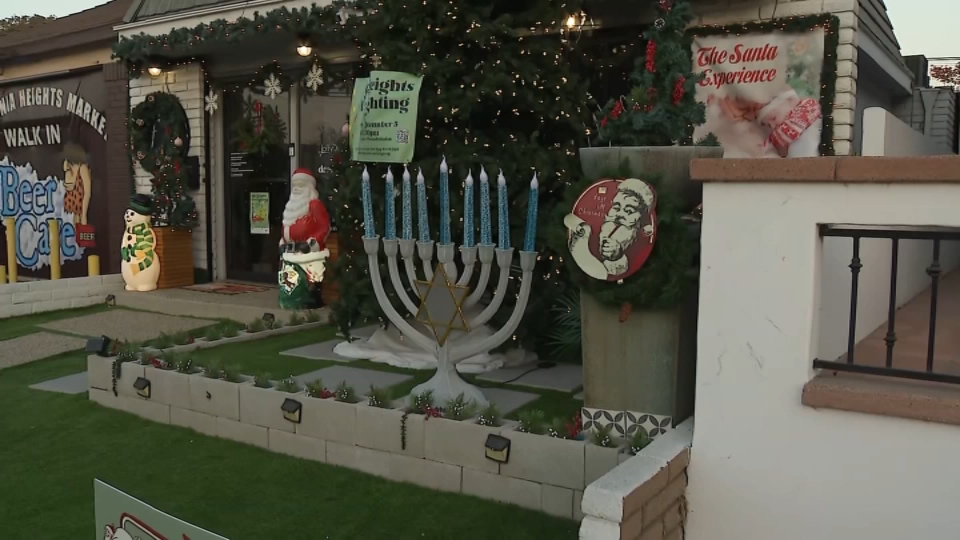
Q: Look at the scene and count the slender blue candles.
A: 9